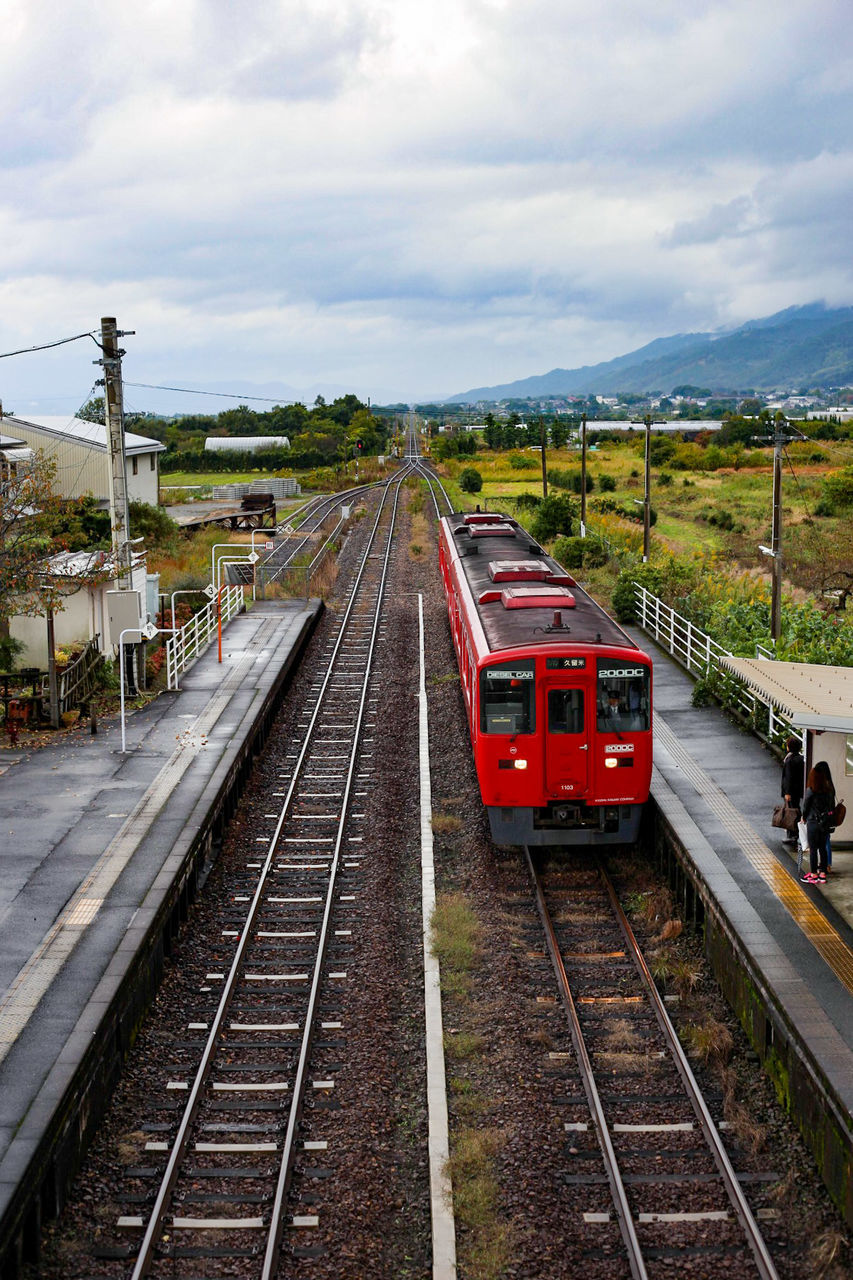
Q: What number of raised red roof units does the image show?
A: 4